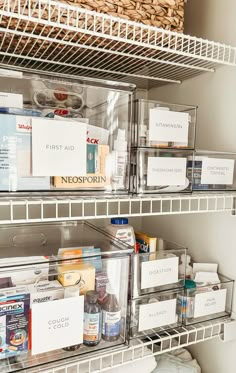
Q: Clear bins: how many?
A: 8